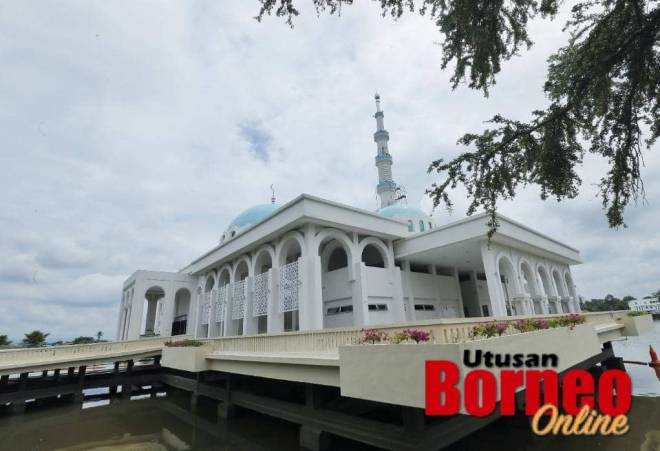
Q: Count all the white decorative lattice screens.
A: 5